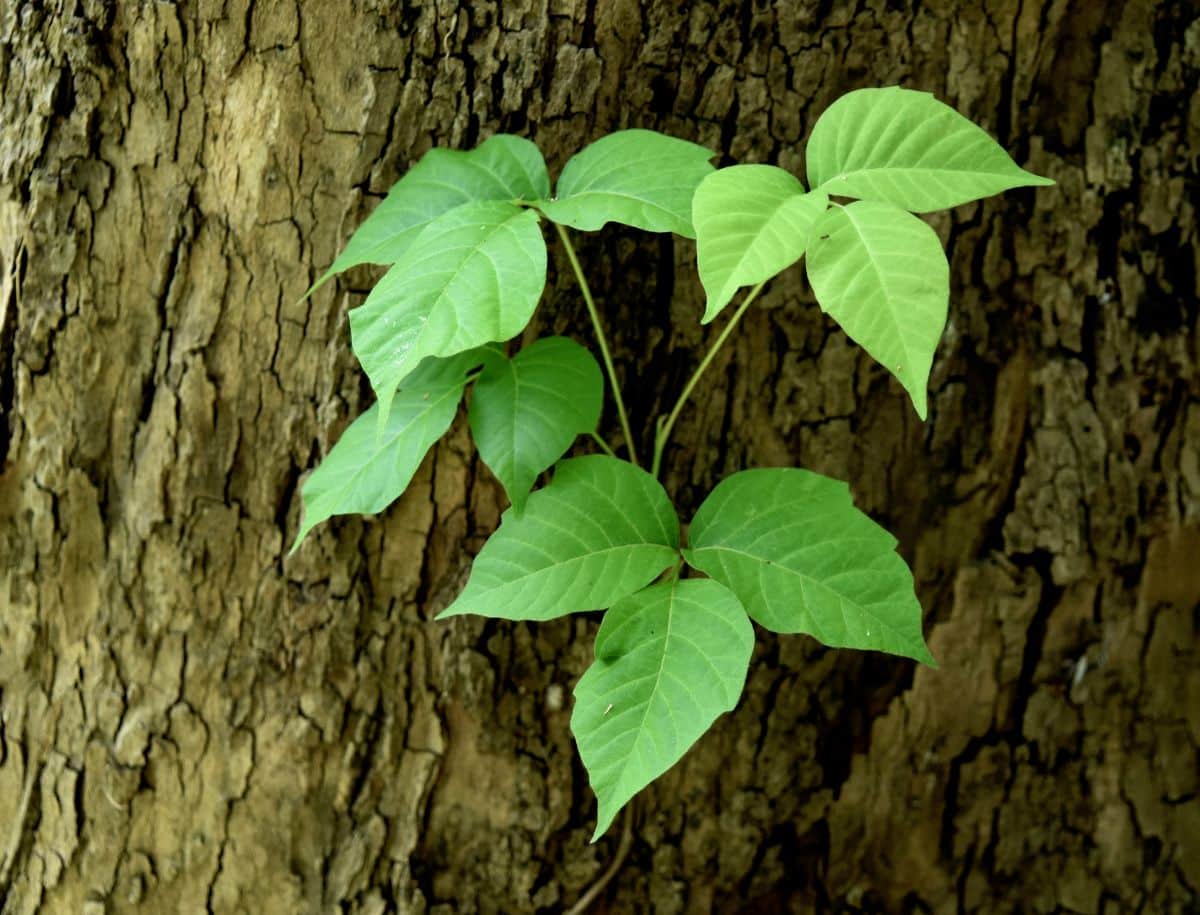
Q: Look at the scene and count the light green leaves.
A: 3